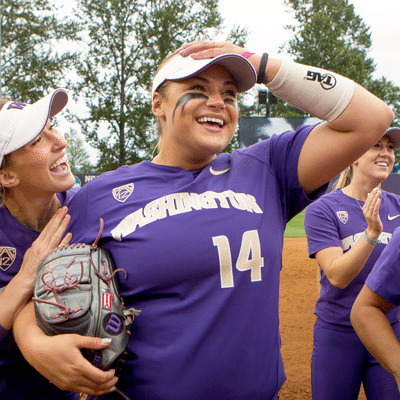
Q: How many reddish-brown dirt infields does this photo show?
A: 1